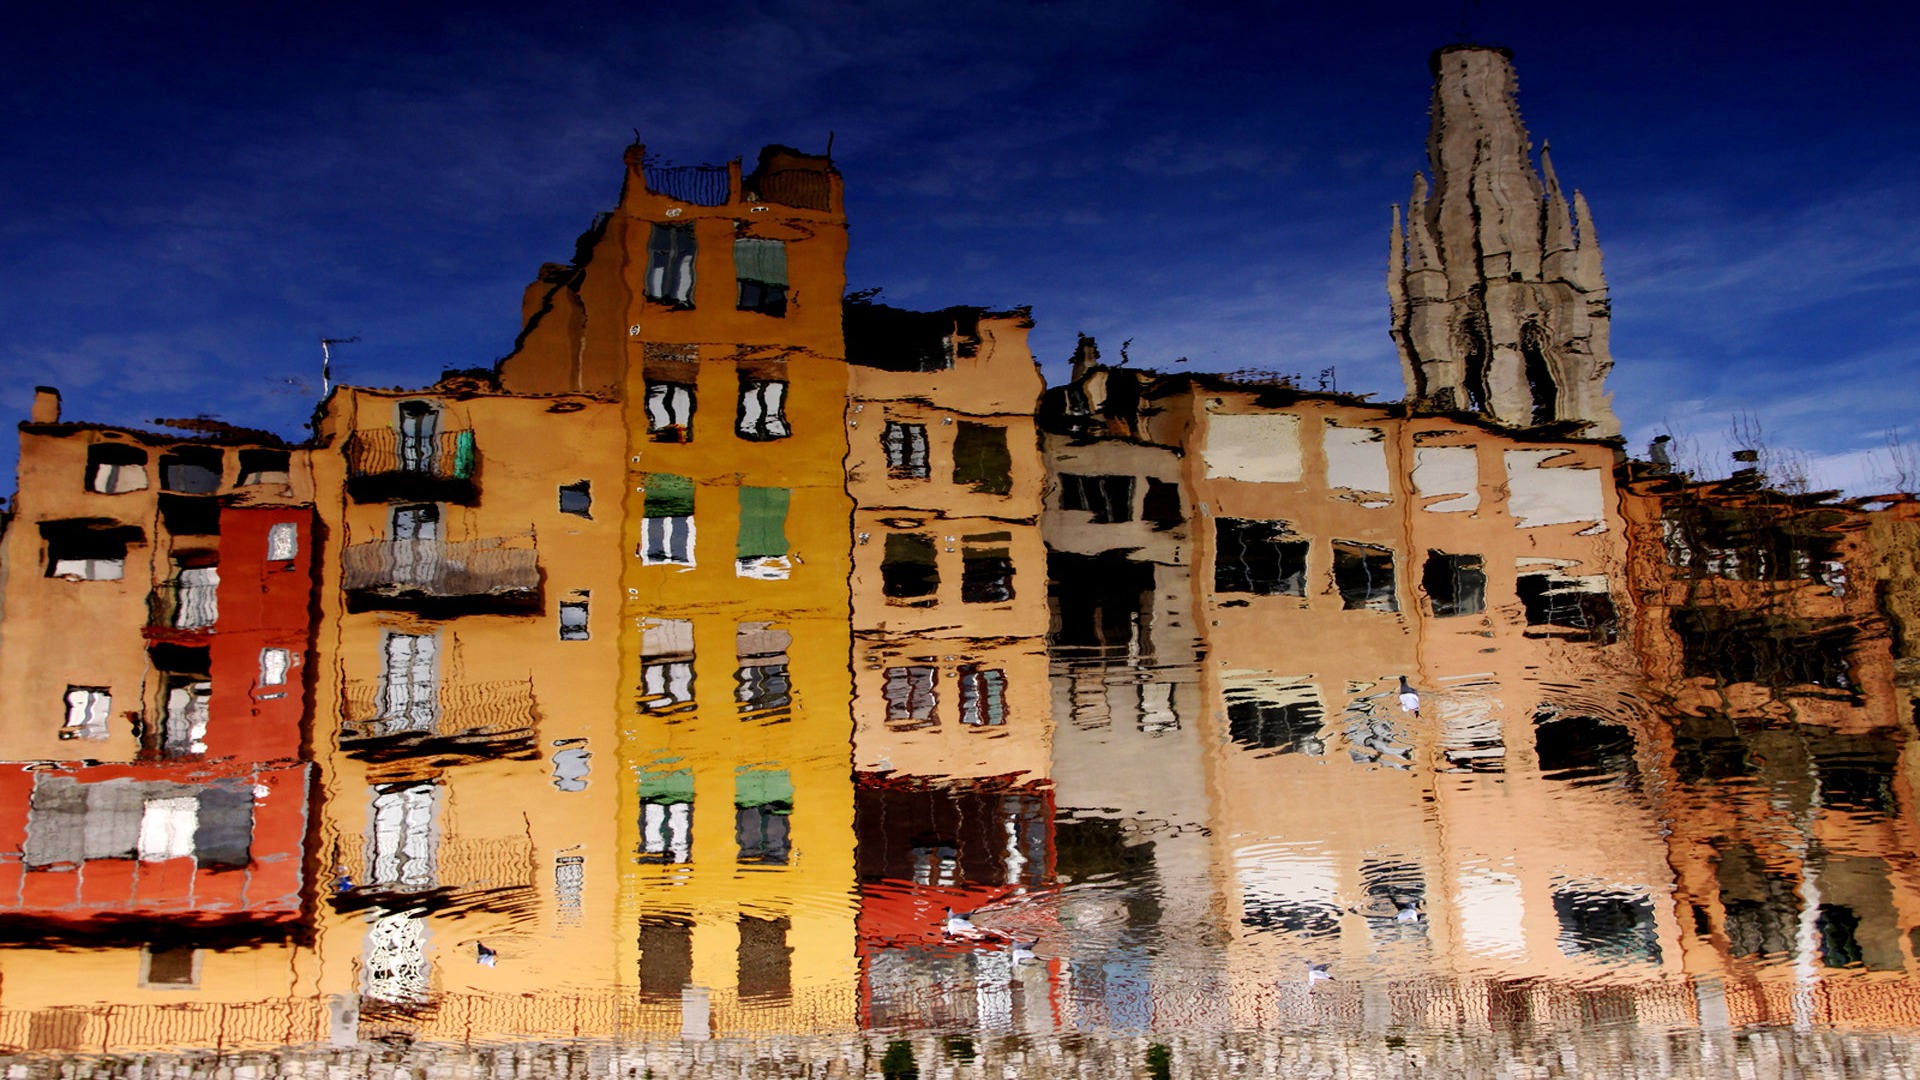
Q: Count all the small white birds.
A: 6